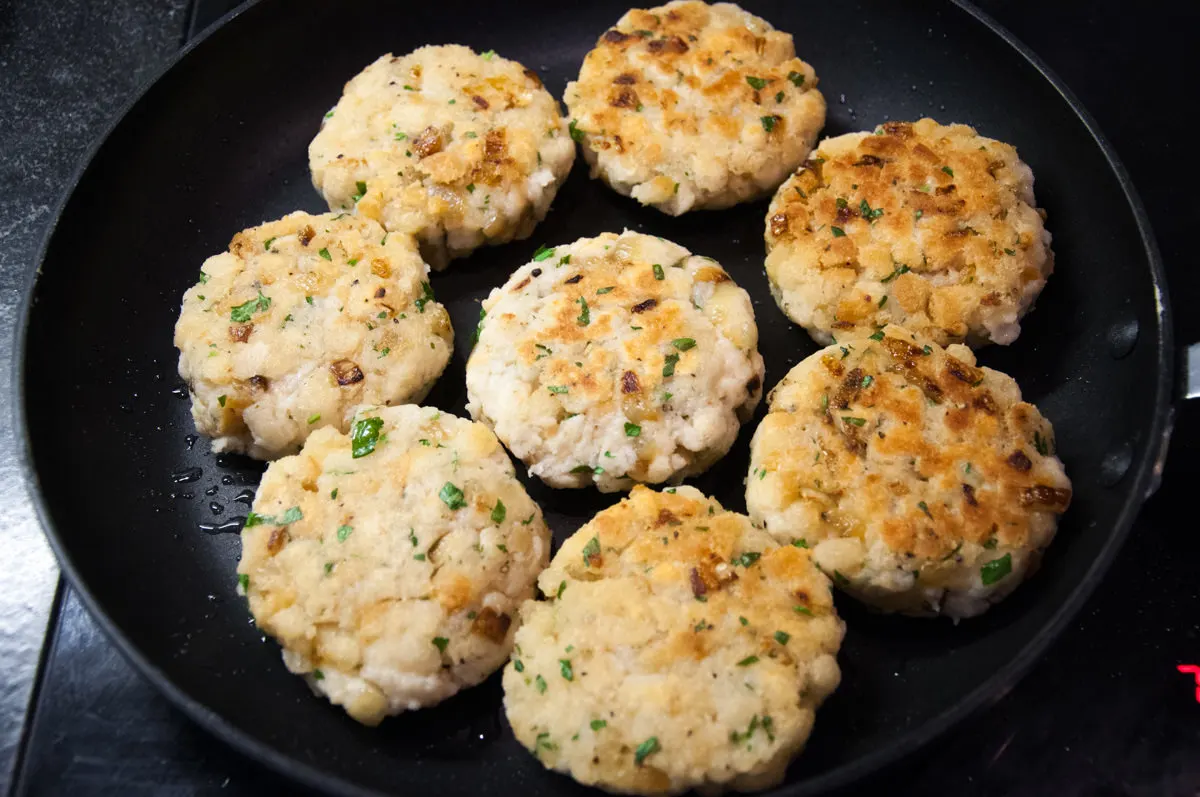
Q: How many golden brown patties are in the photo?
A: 8